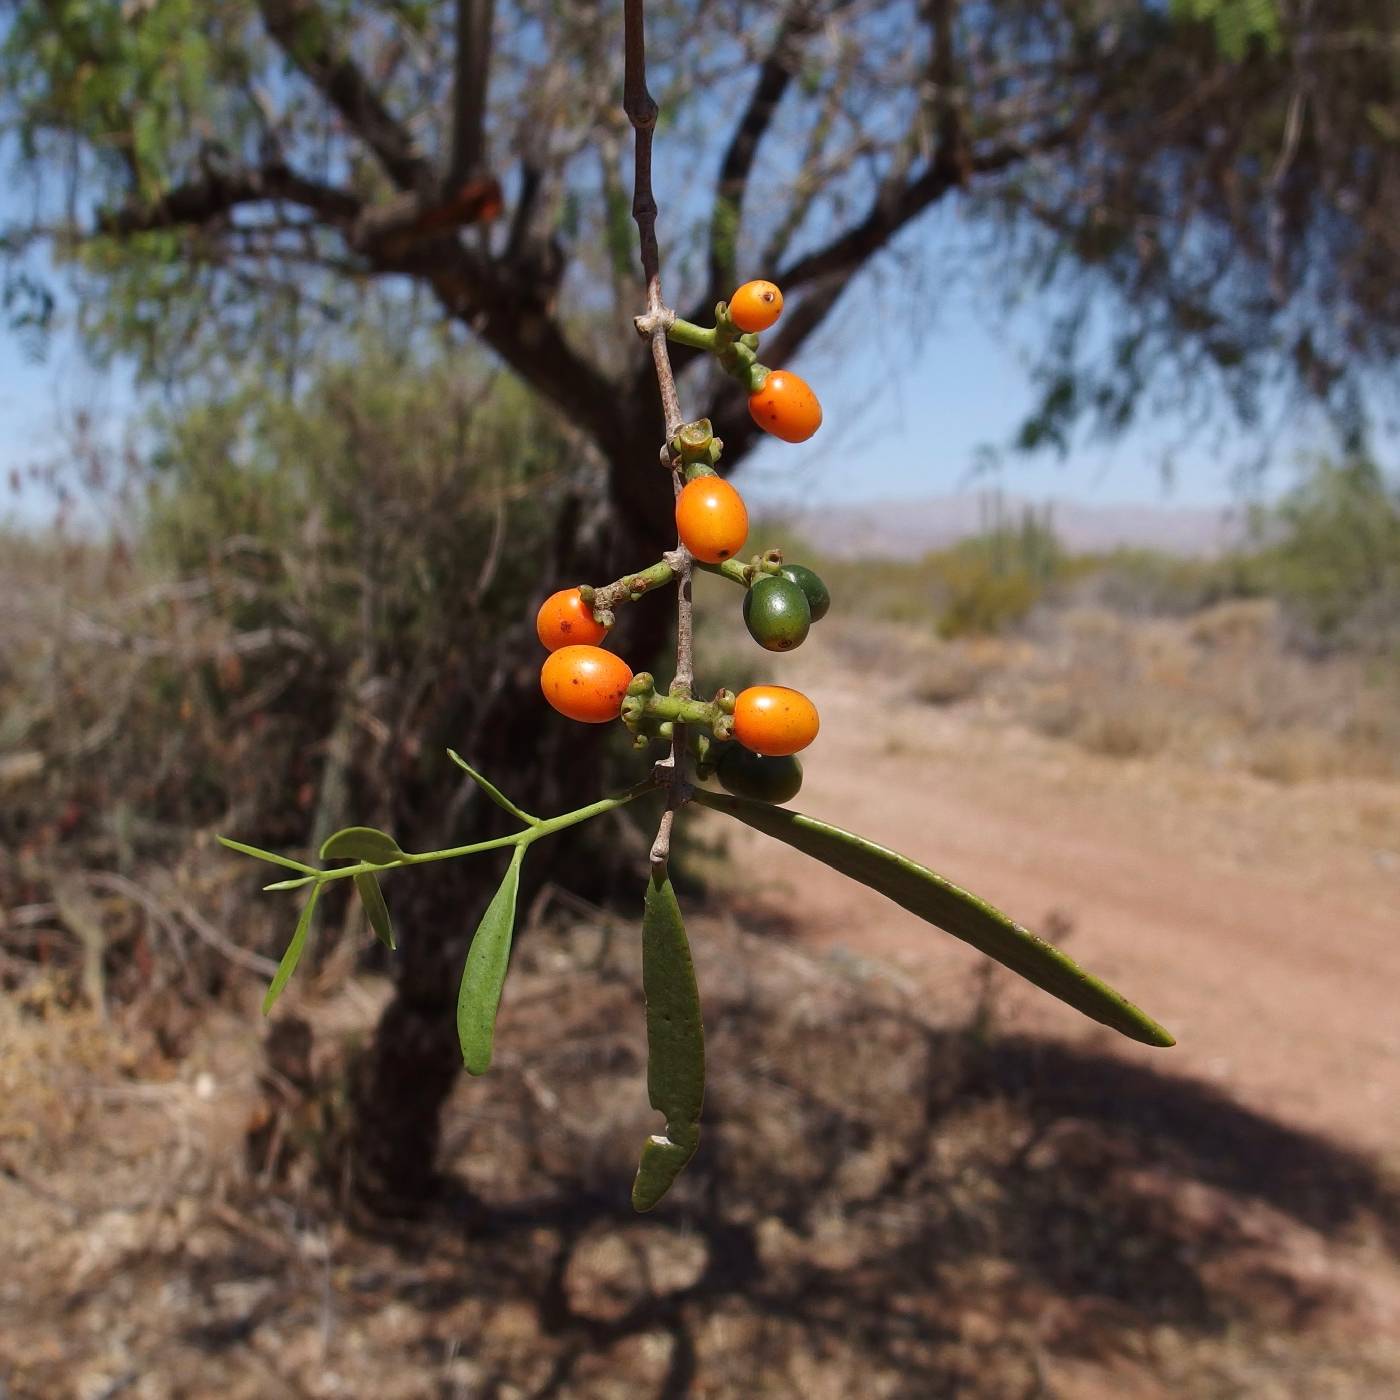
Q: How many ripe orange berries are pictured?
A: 6